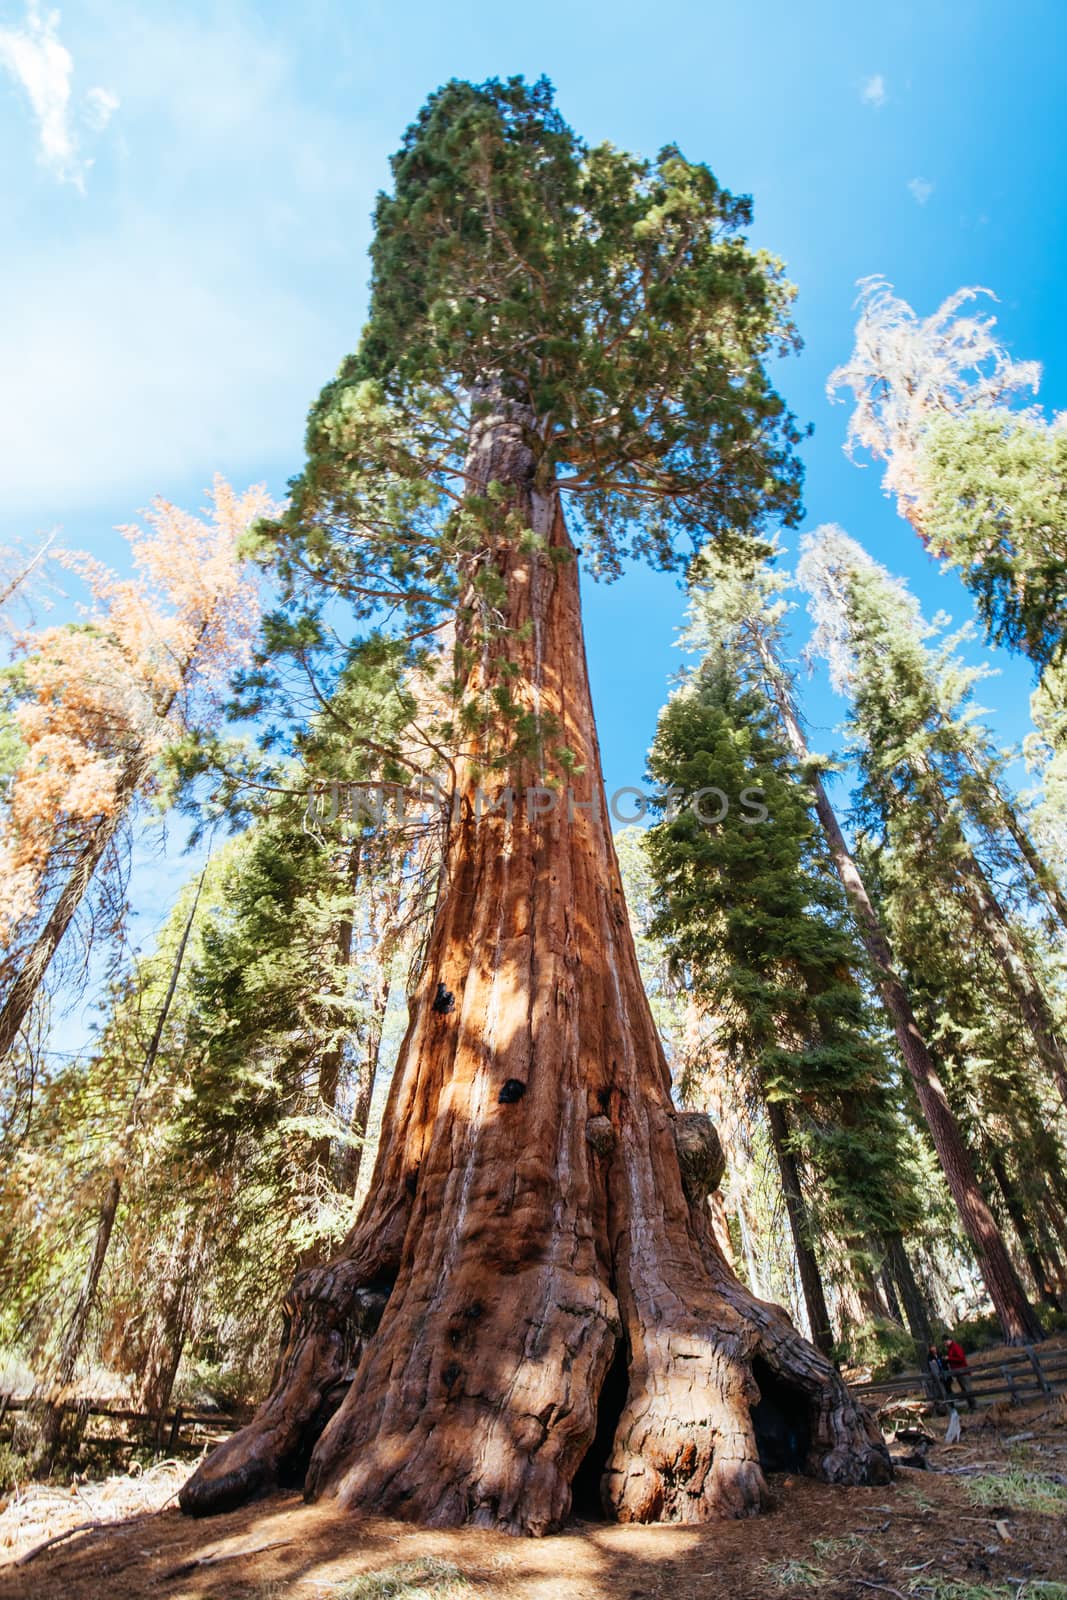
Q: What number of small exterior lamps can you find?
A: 0